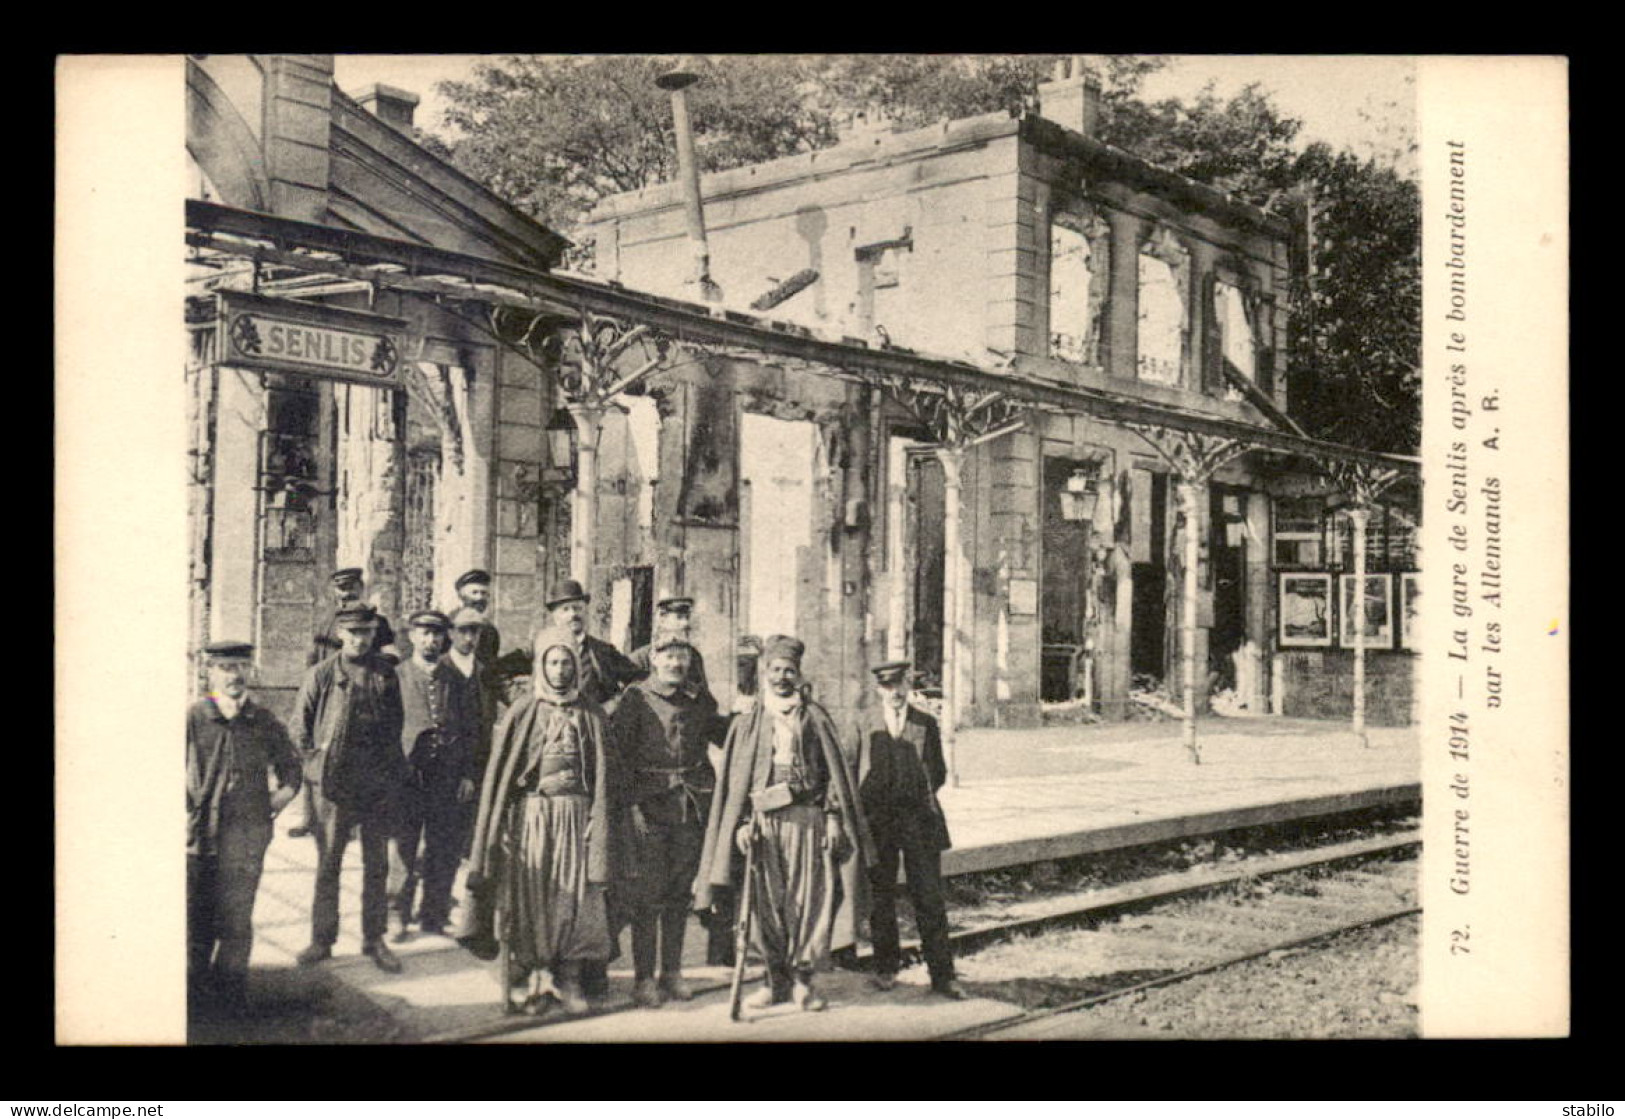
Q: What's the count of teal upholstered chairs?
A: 0